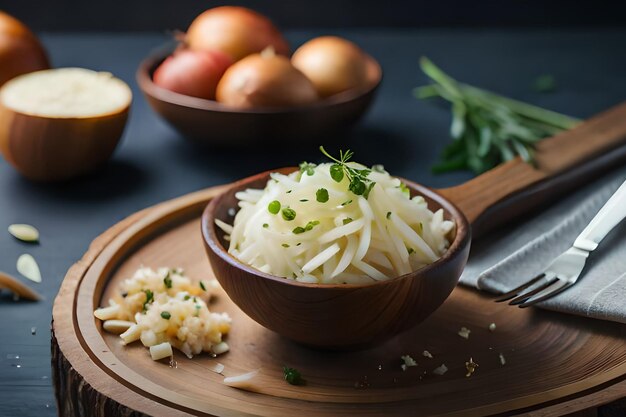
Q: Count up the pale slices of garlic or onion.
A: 2